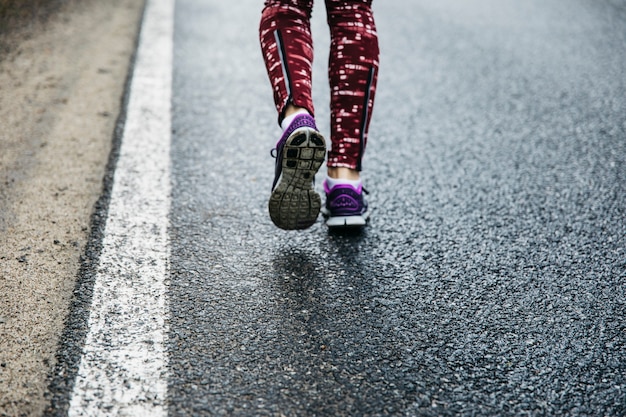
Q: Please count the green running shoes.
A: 0